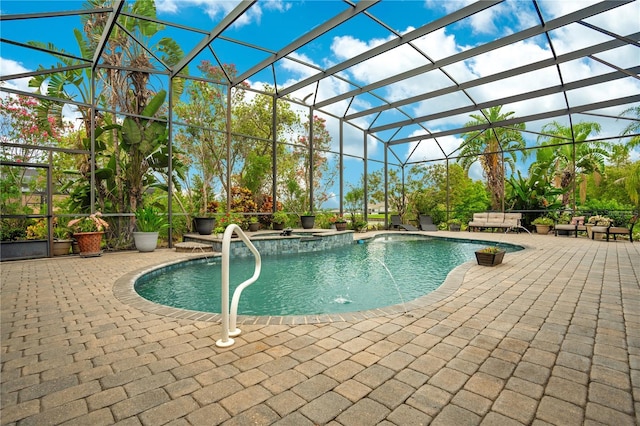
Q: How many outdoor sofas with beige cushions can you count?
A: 1